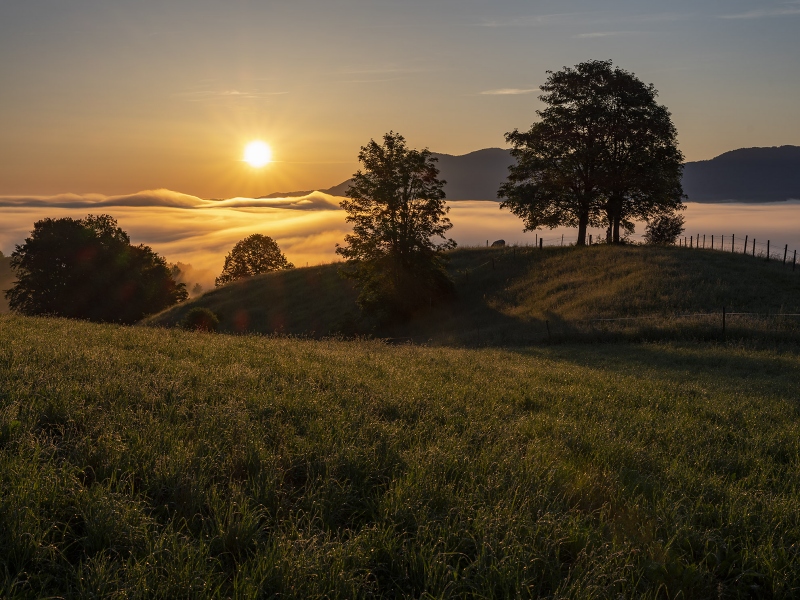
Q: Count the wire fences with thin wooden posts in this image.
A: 2